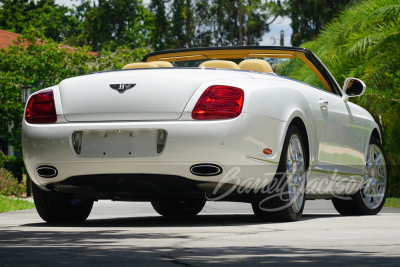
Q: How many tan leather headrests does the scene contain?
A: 4